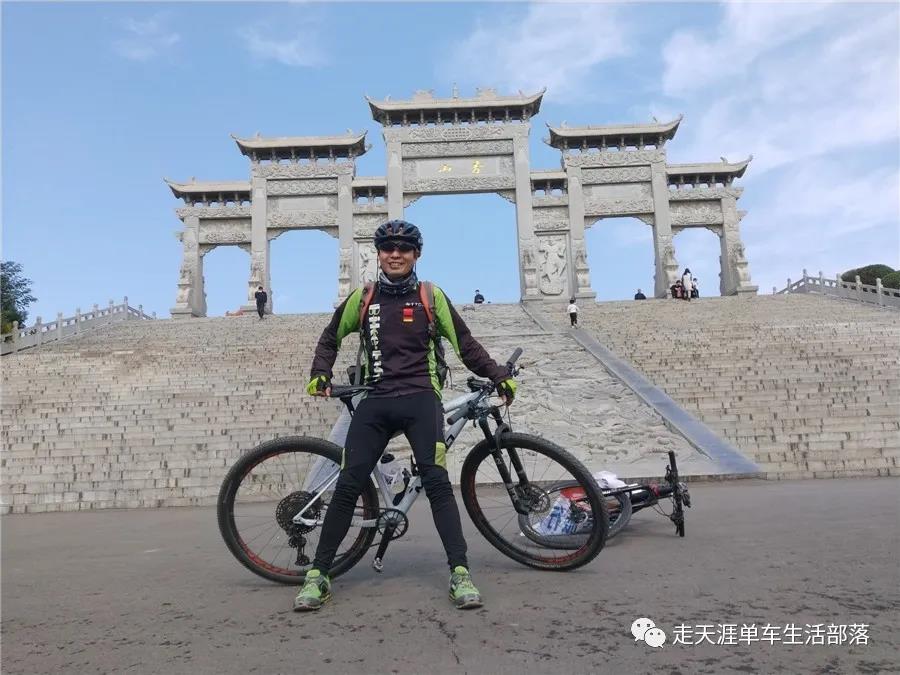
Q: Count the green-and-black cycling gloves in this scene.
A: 2